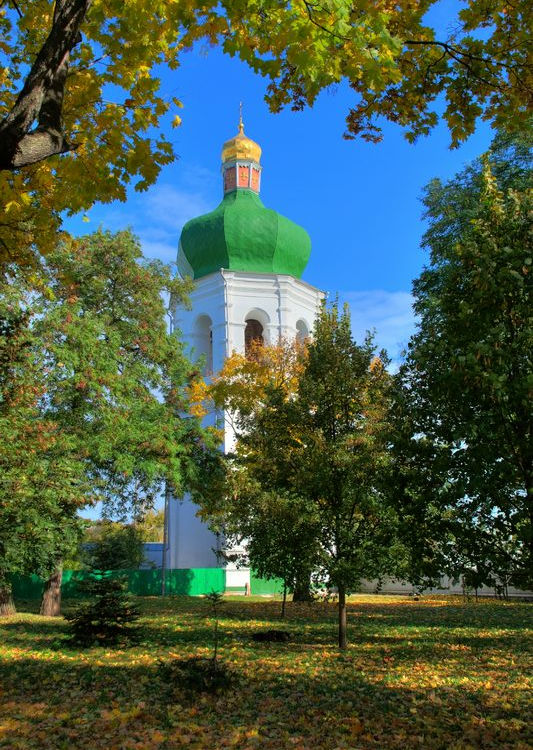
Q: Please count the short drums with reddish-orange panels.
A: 1